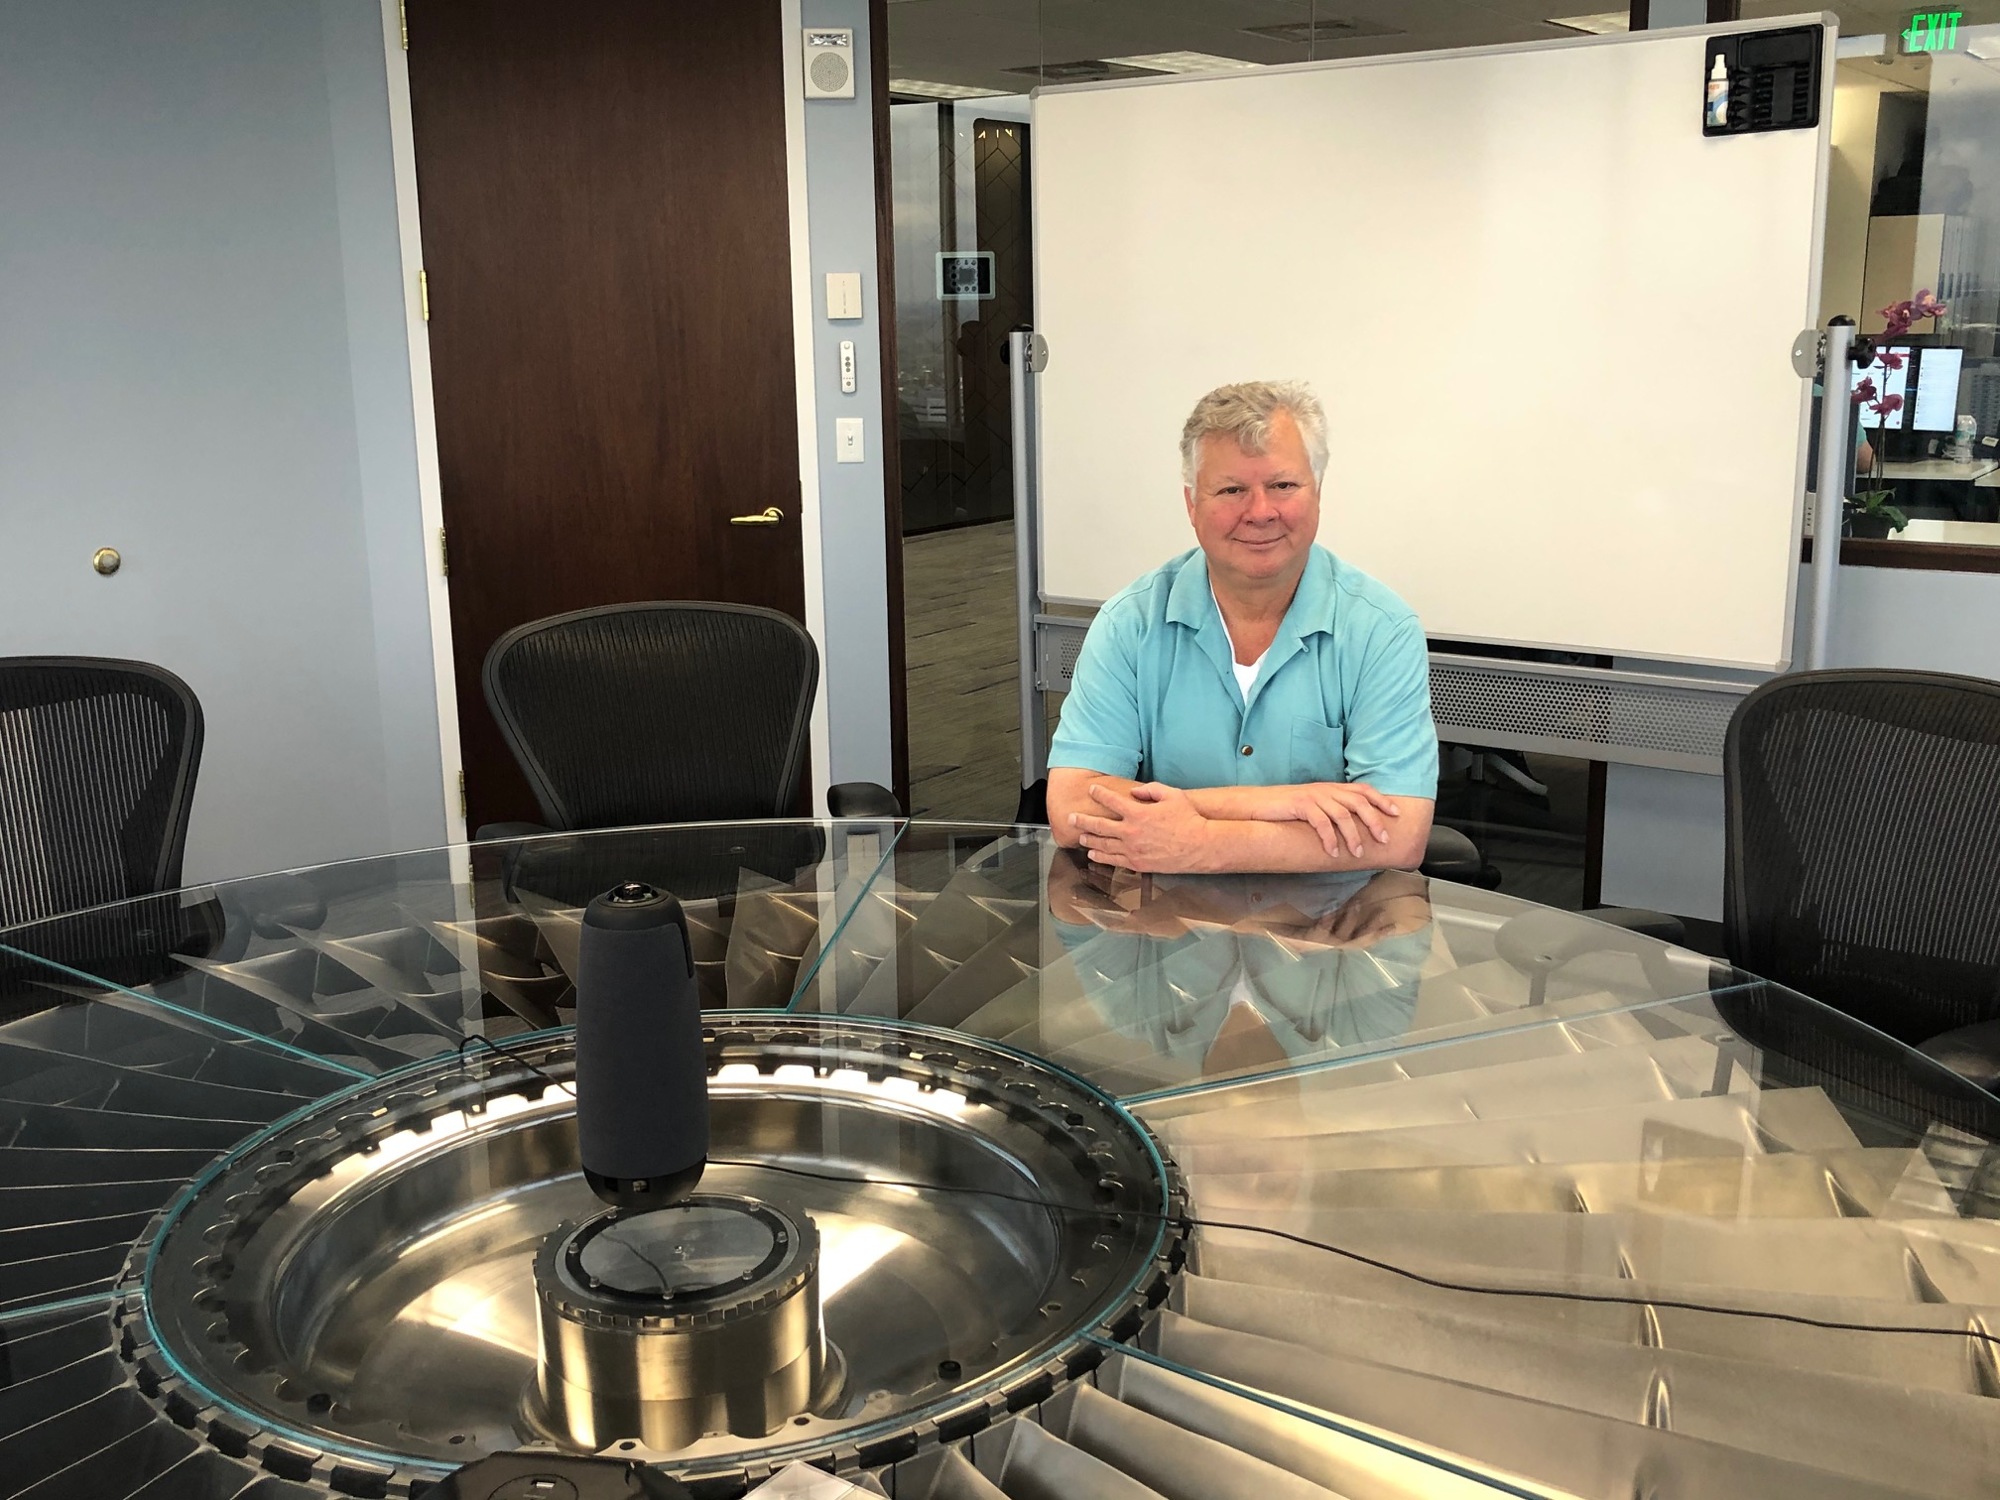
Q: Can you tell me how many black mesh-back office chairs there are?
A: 3